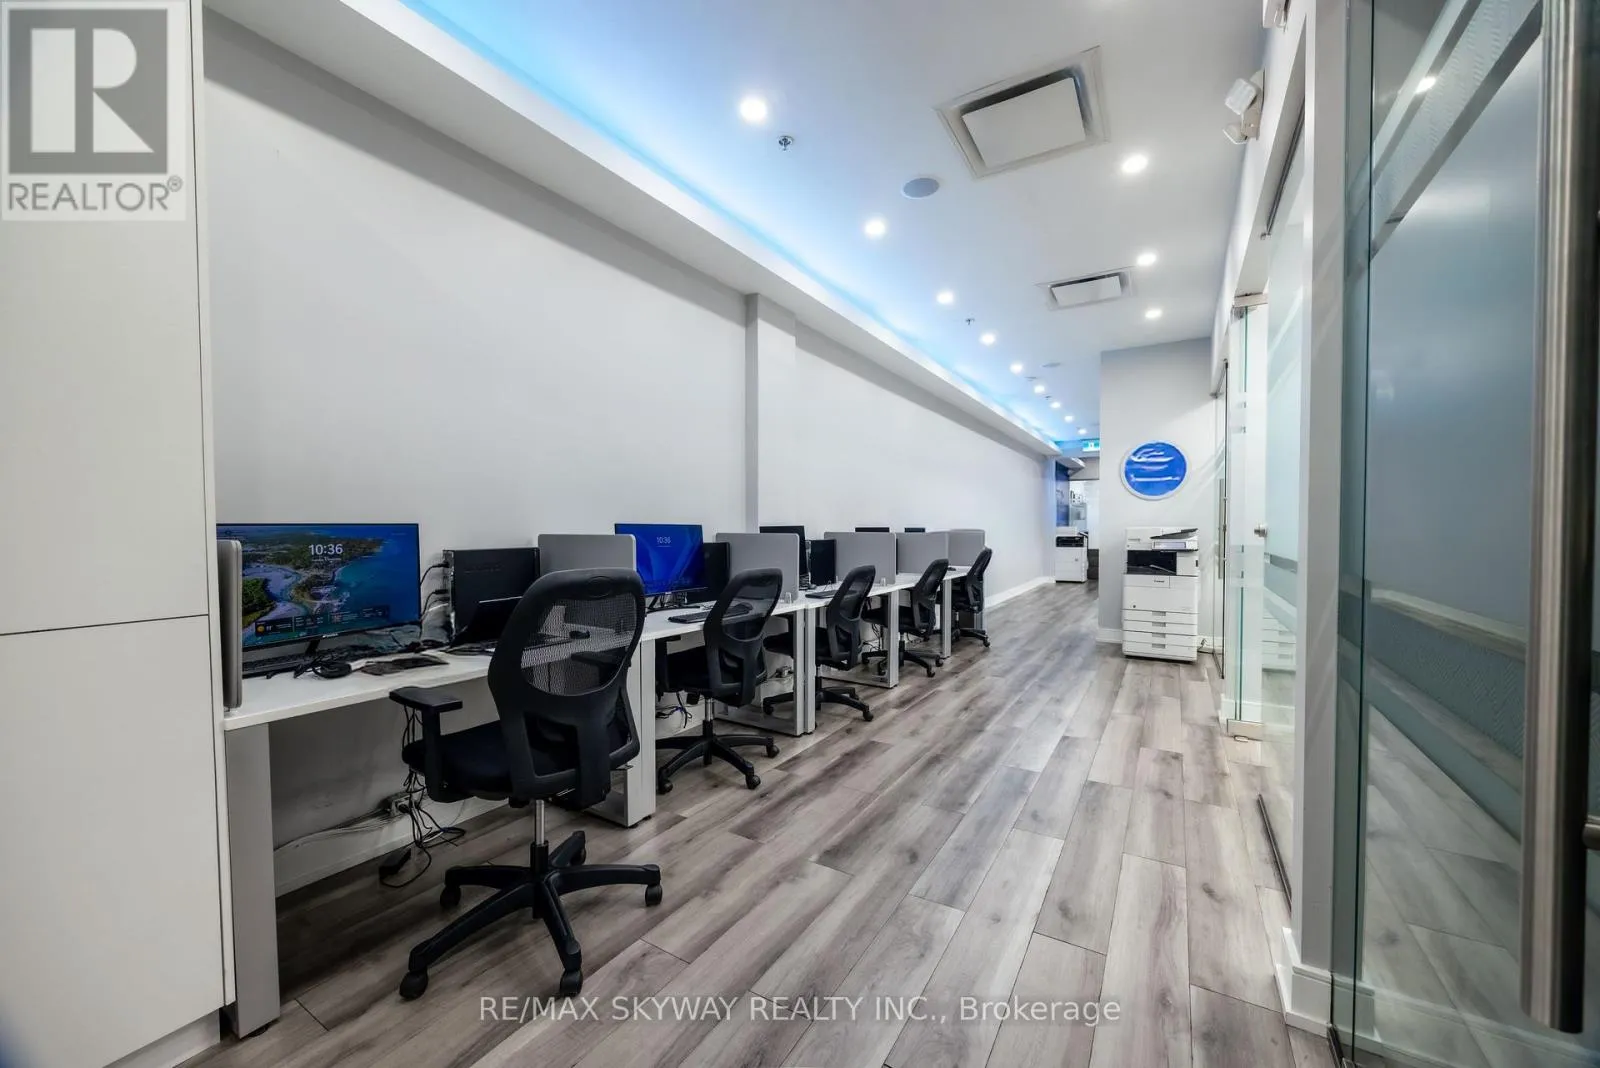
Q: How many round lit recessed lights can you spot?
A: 12